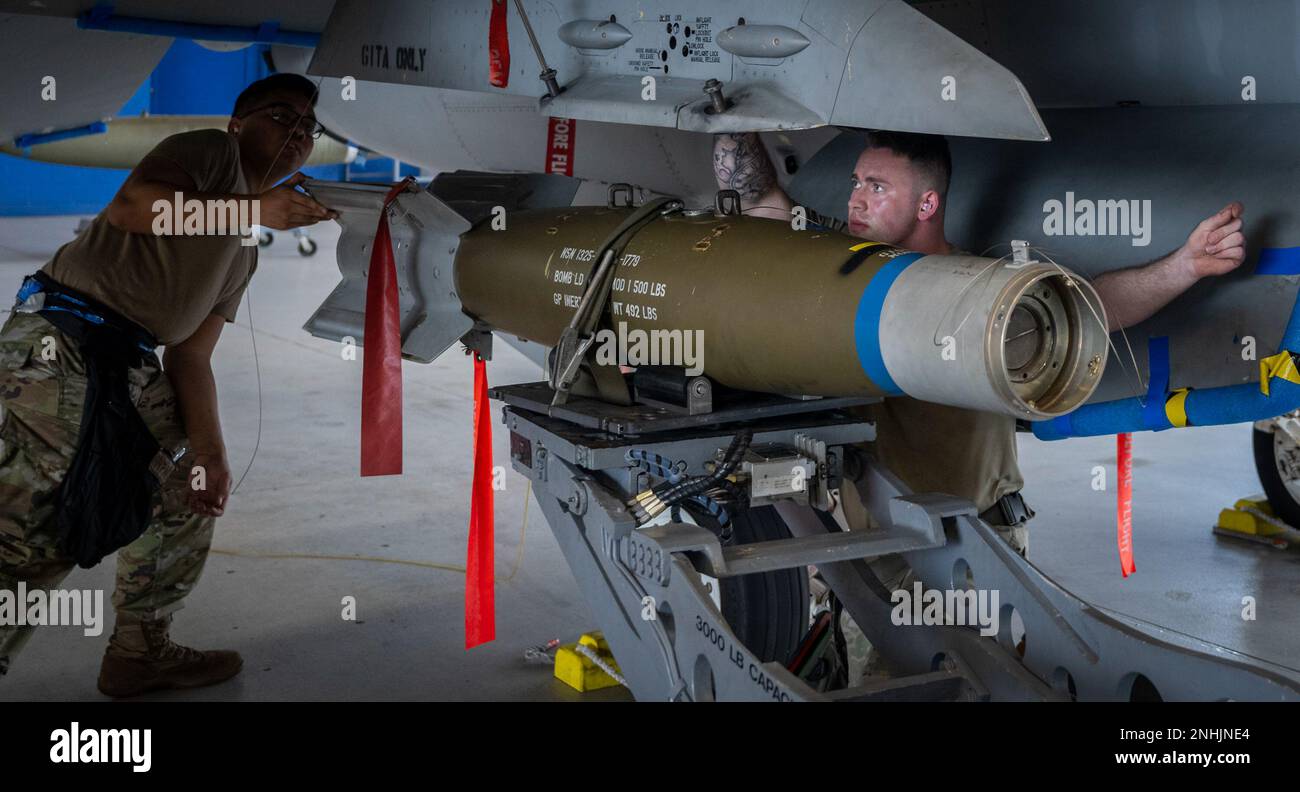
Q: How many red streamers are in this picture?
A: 5